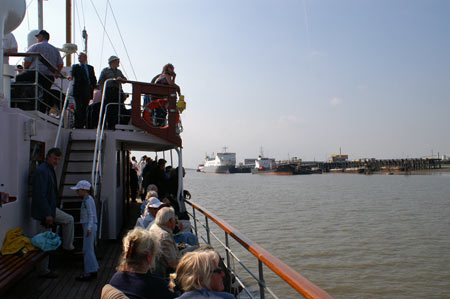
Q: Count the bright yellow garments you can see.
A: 1